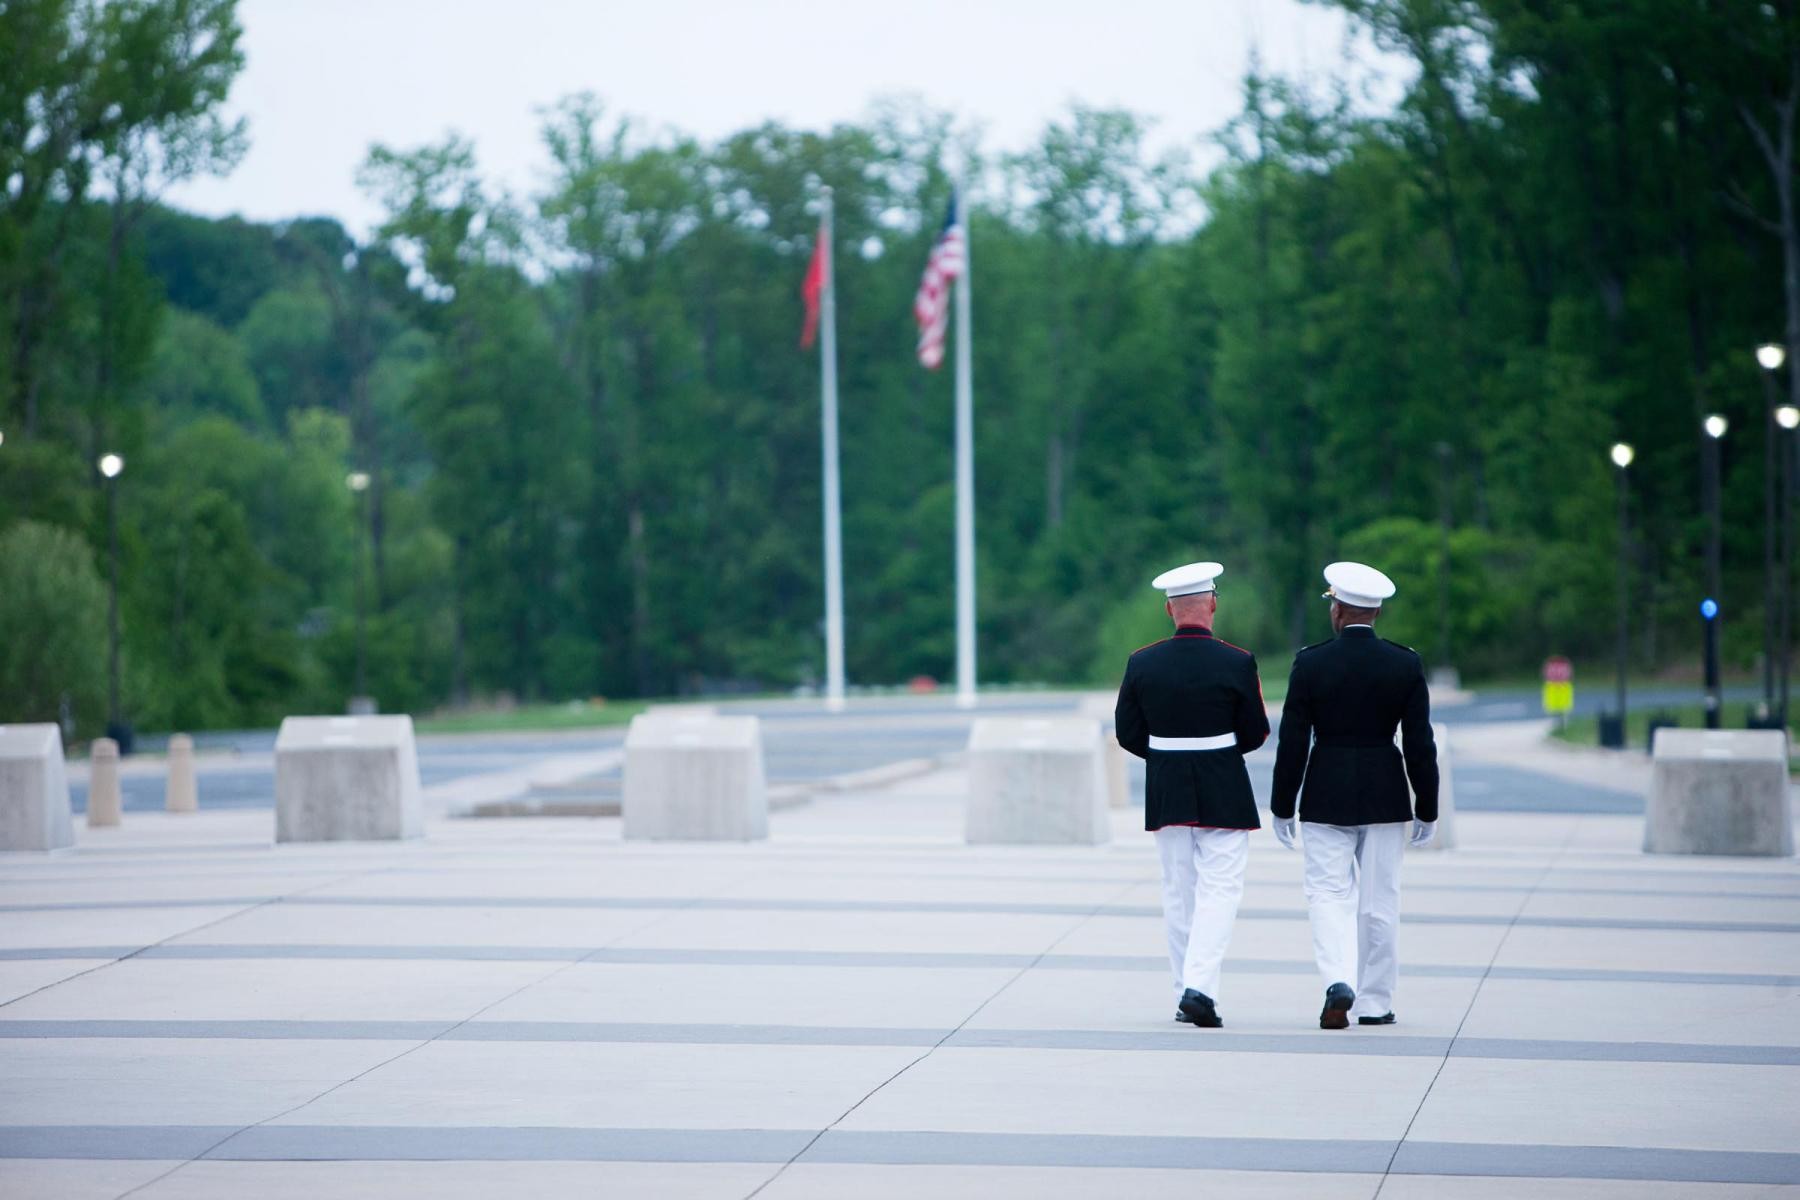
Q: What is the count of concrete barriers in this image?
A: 6